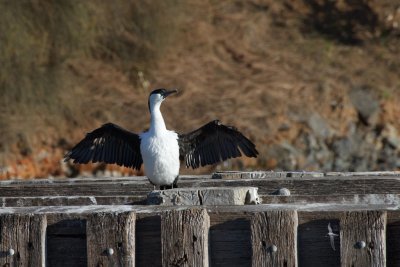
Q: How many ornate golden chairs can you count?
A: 0